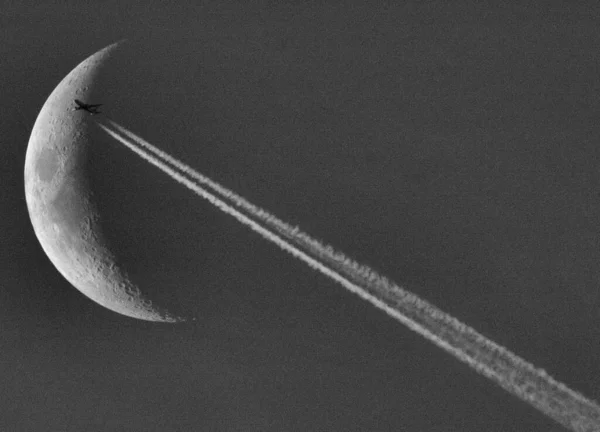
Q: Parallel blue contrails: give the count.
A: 0